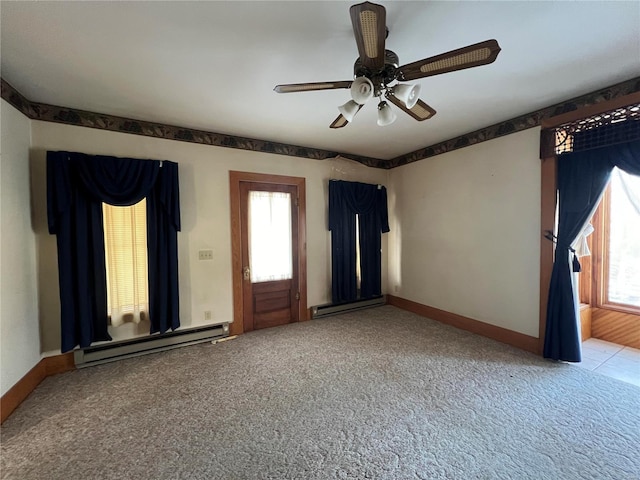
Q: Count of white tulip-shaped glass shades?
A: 4